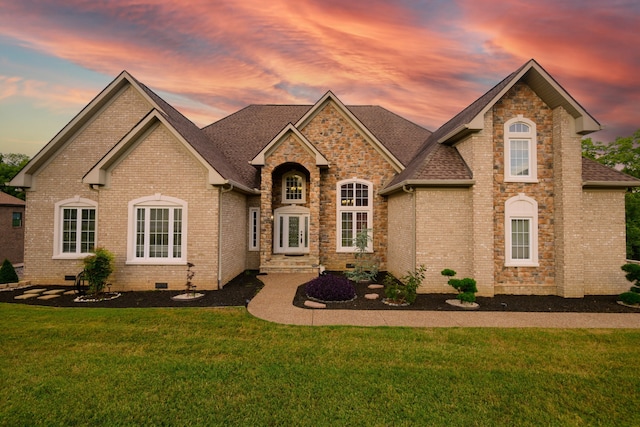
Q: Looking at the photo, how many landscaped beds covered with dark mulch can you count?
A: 2